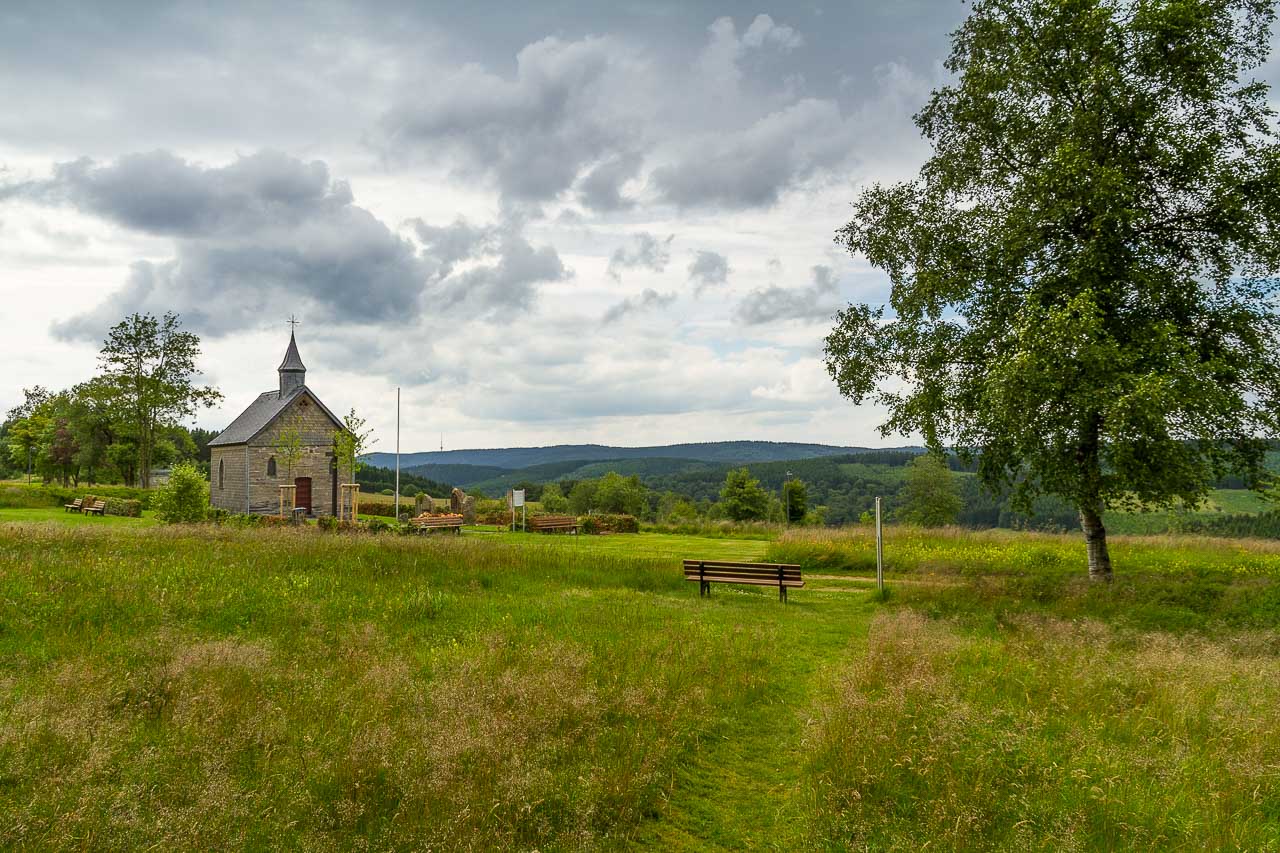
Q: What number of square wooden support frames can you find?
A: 2